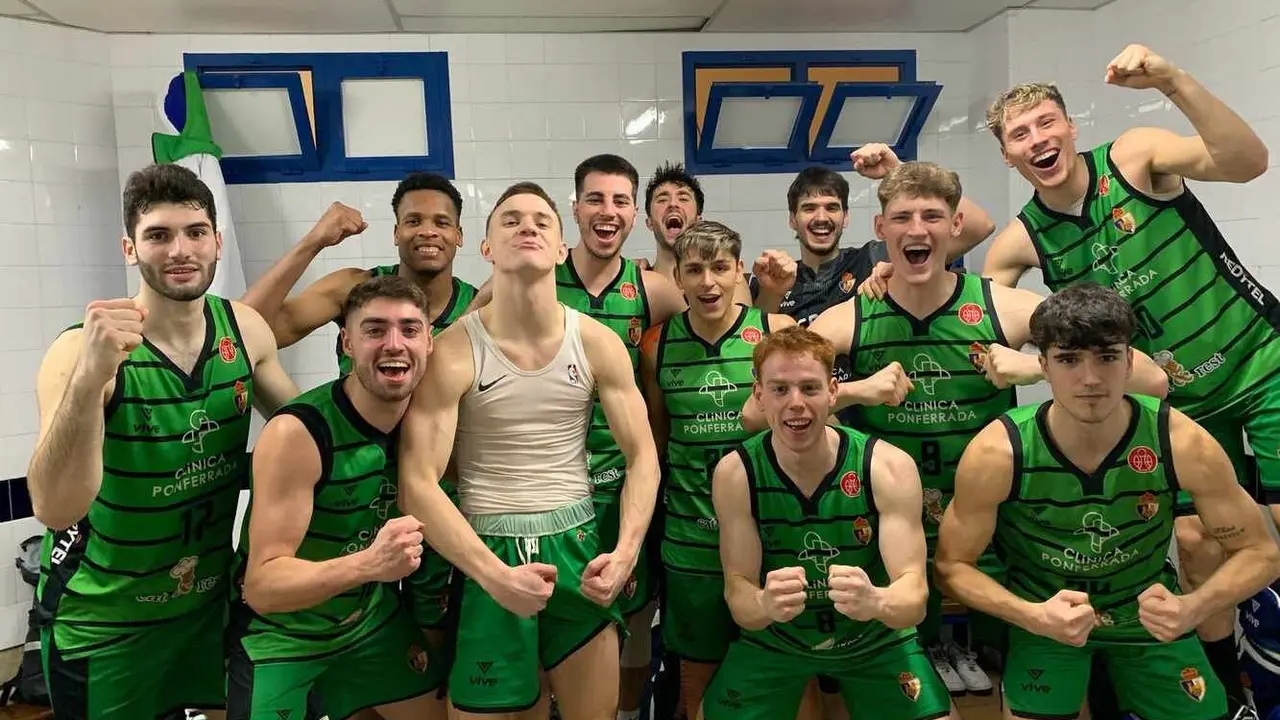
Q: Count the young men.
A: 12